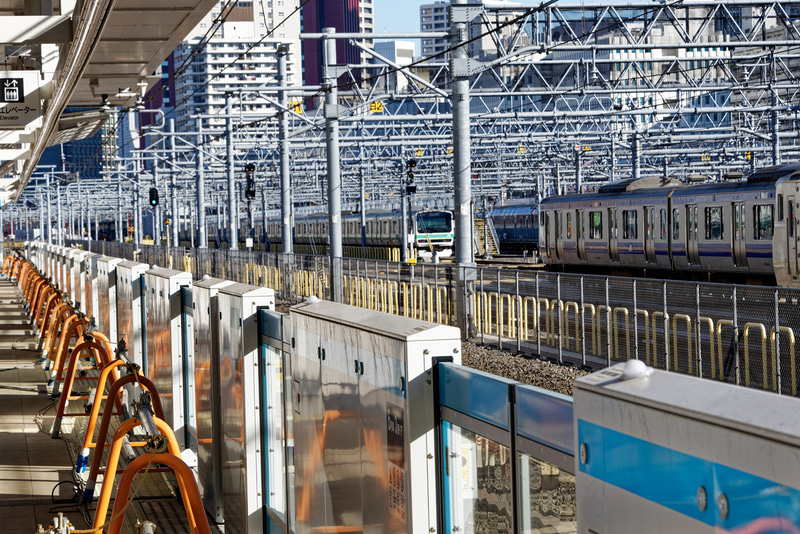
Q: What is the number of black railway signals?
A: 3